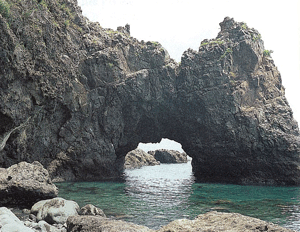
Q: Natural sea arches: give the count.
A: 1